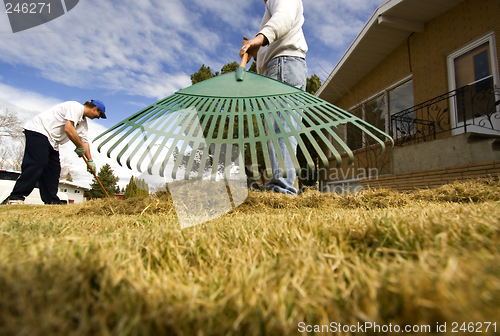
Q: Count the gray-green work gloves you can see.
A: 2